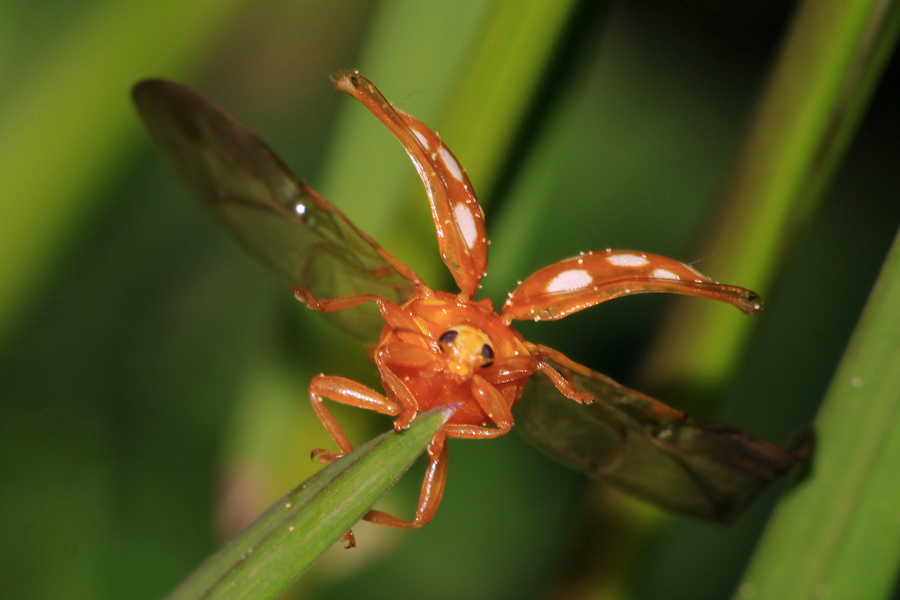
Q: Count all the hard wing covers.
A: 2